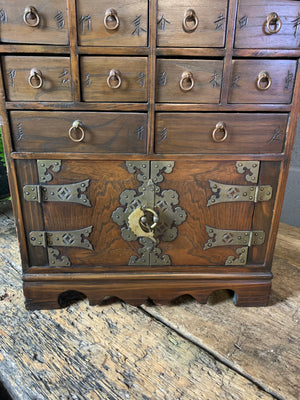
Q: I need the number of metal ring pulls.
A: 10